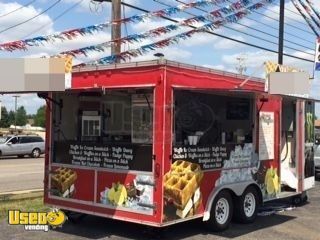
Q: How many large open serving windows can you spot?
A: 2